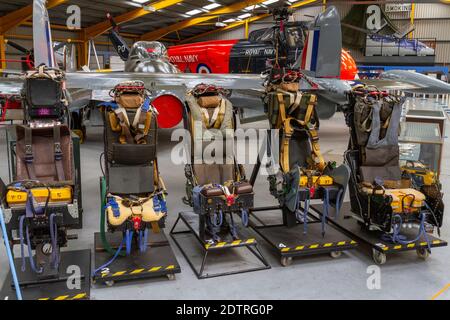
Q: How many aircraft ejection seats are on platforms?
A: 5